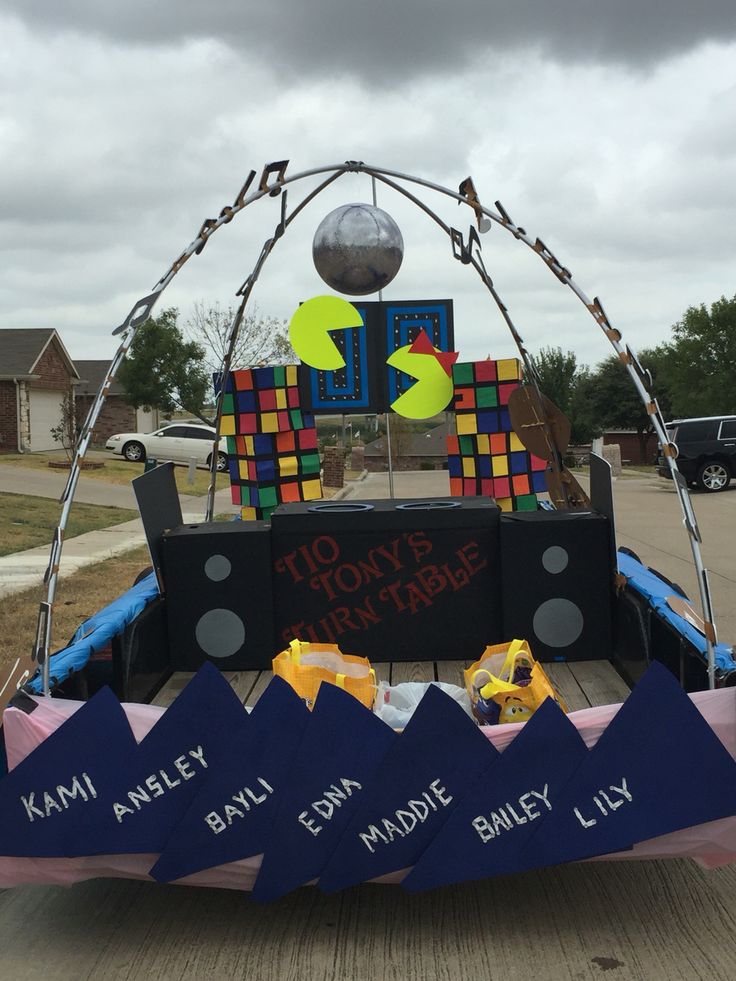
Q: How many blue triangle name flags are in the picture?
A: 7